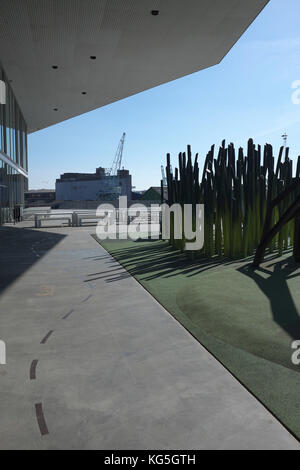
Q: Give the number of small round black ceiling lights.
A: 5